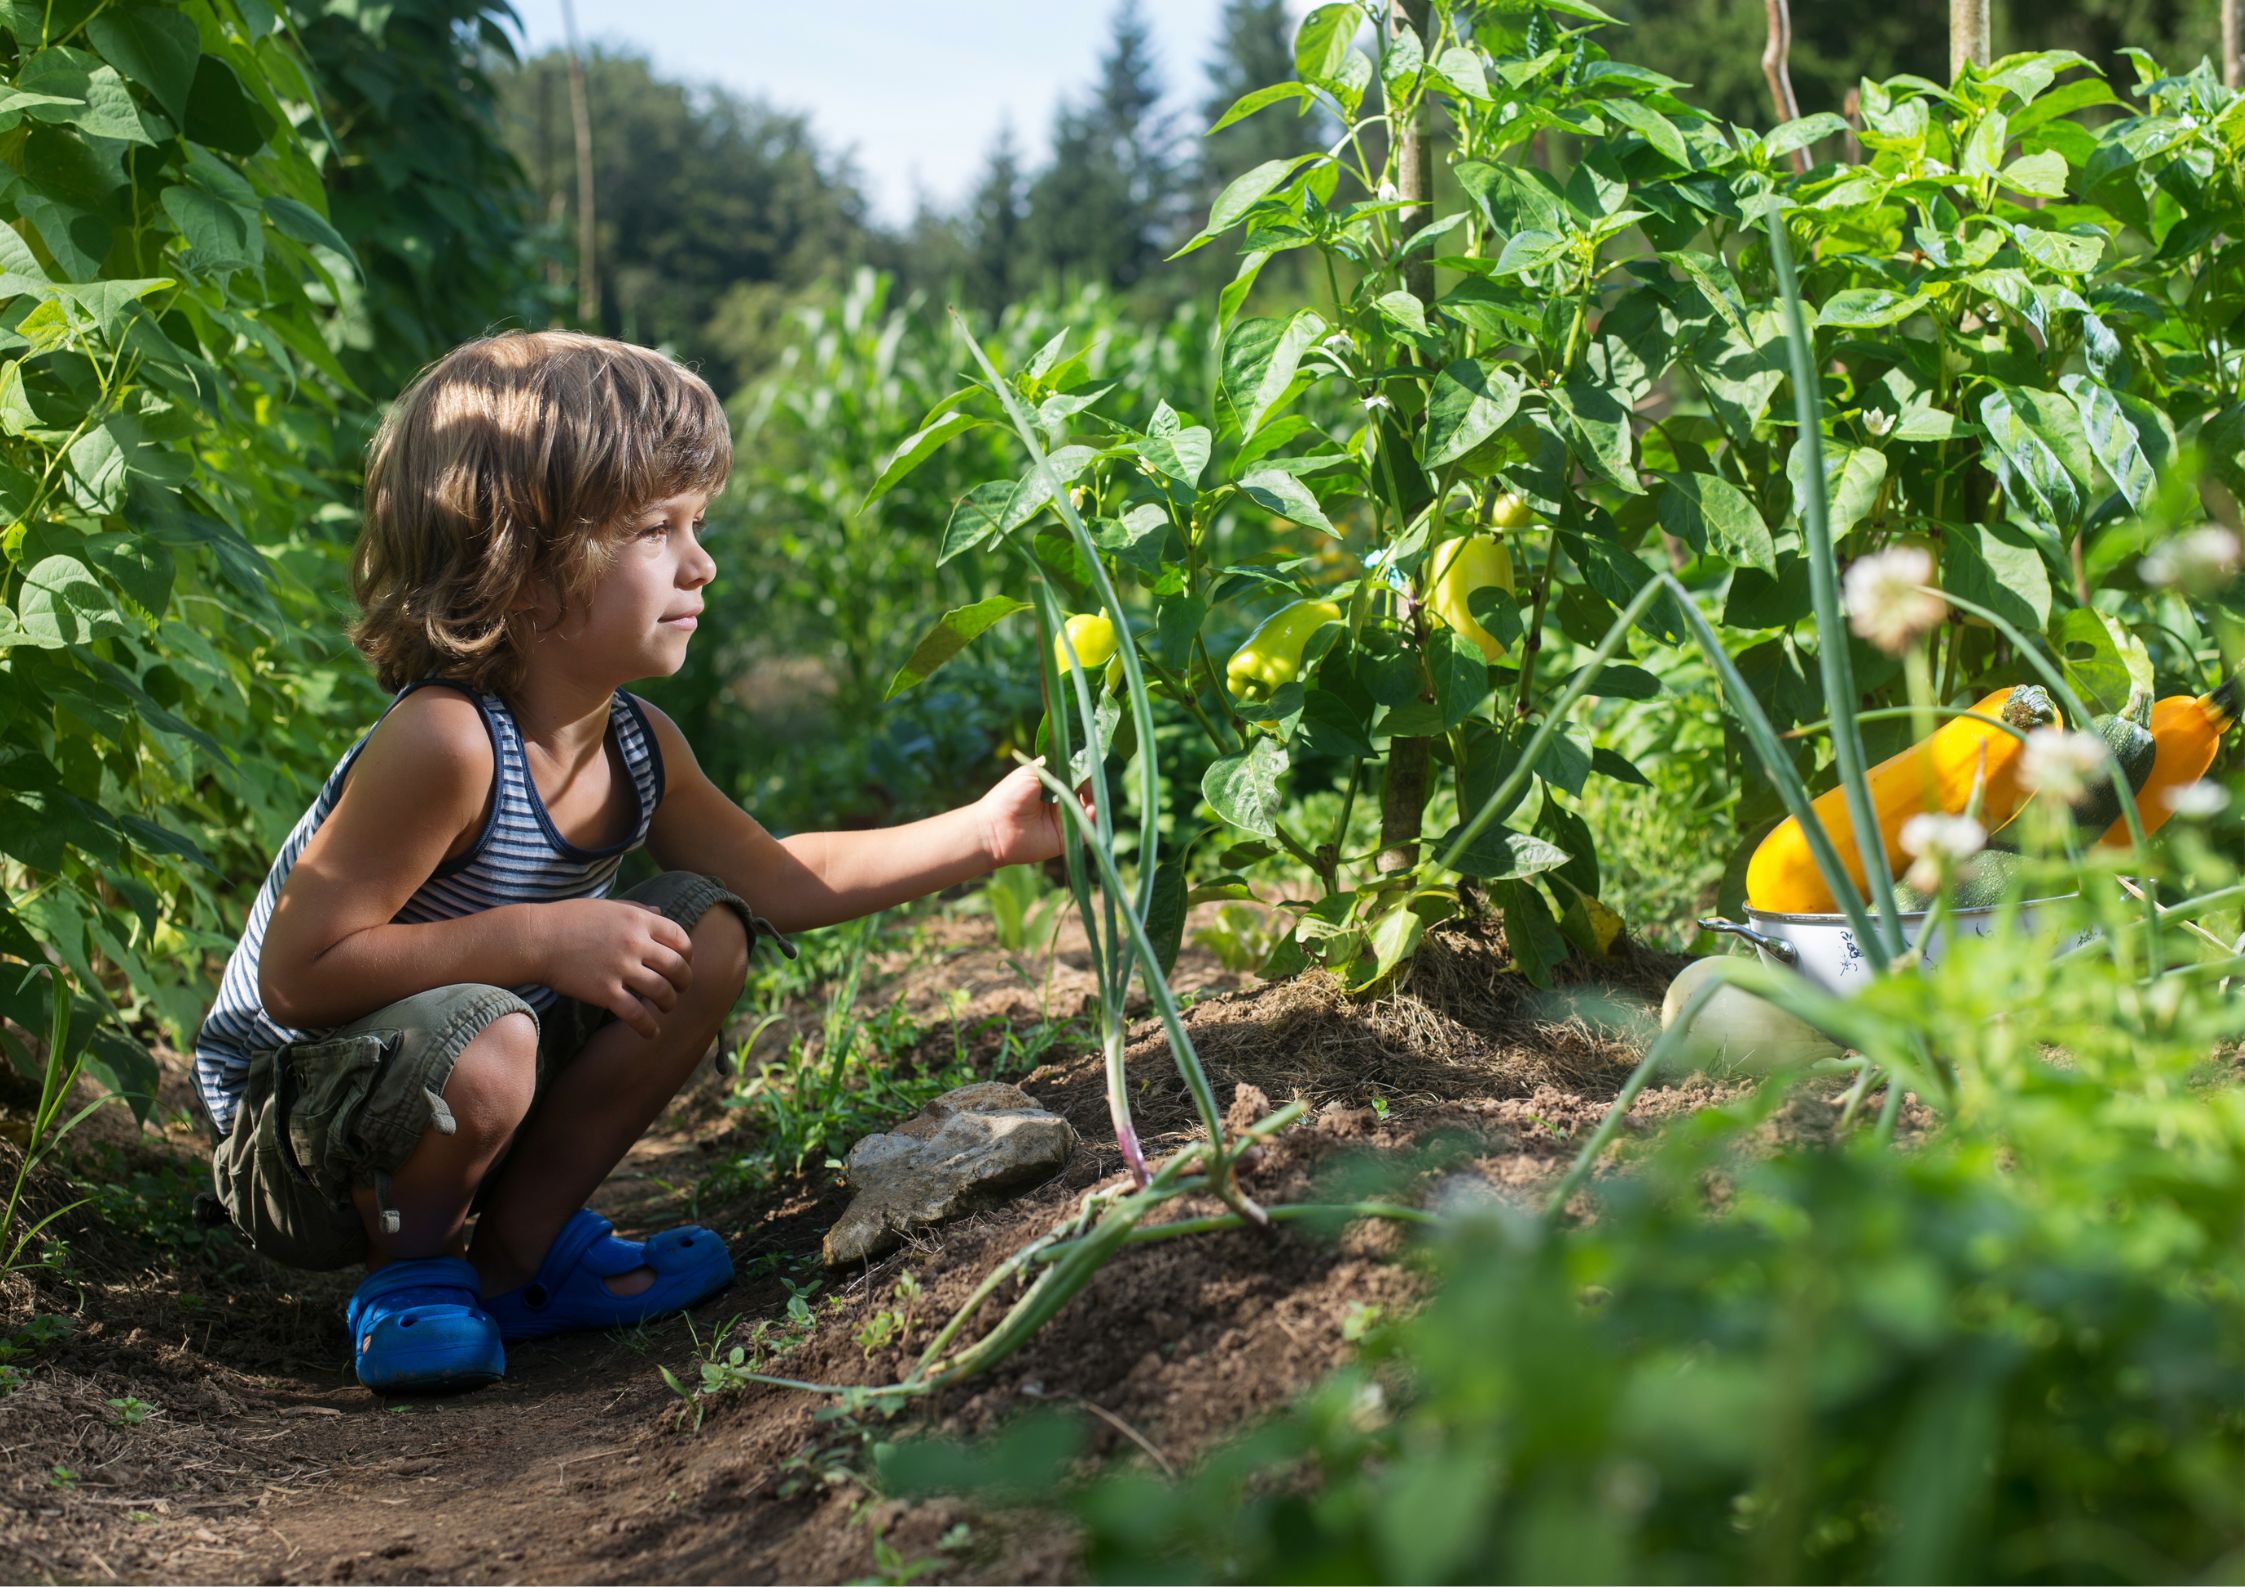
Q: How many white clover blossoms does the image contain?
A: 5